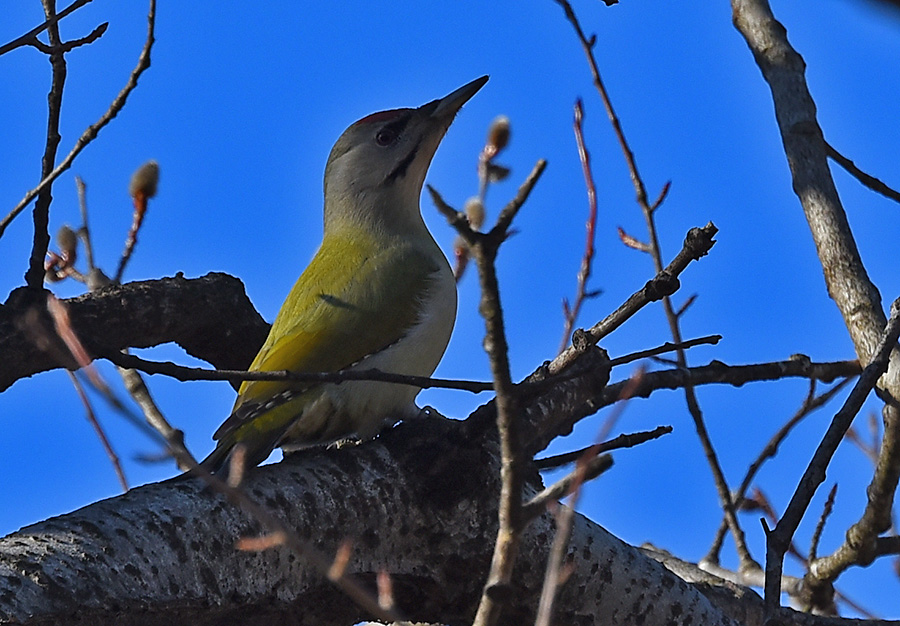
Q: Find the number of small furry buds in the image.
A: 4